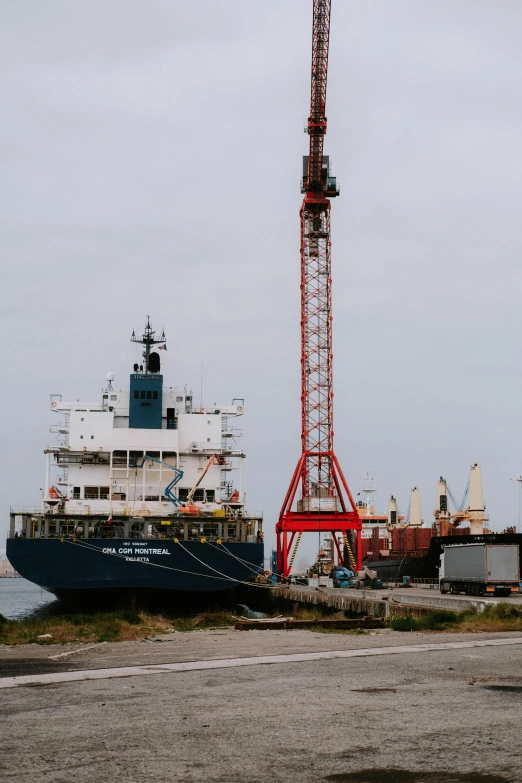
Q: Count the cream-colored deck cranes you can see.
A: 4